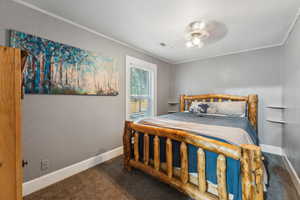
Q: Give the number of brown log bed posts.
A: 4